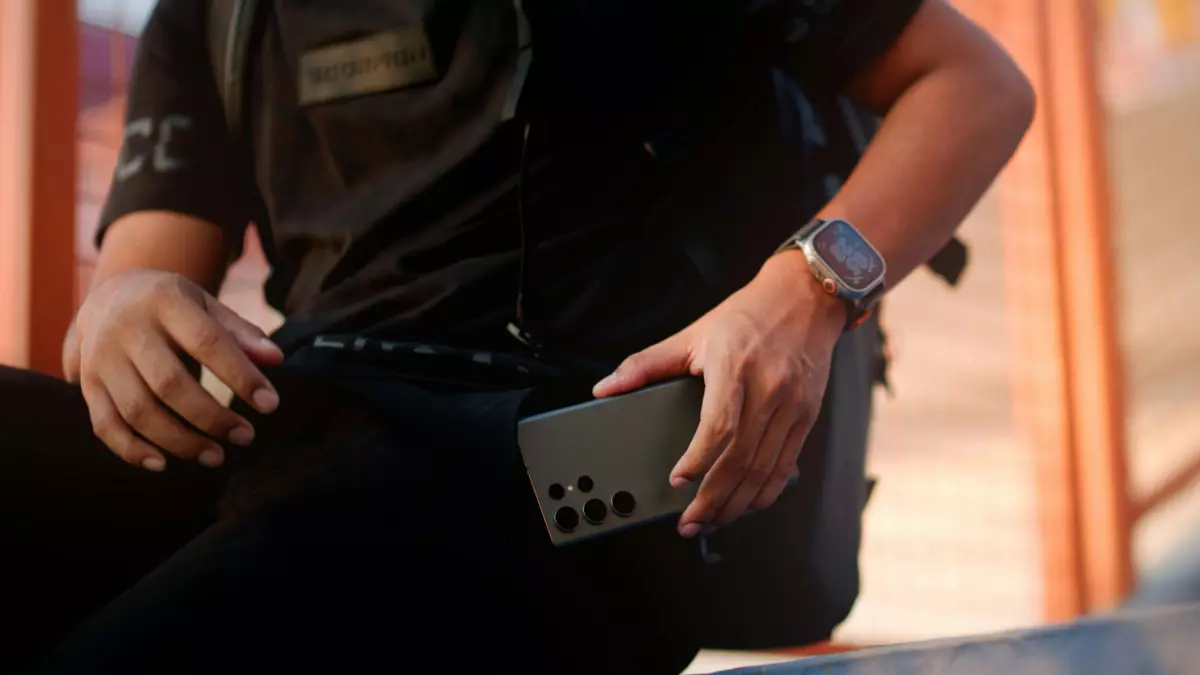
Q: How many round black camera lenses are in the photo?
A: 5